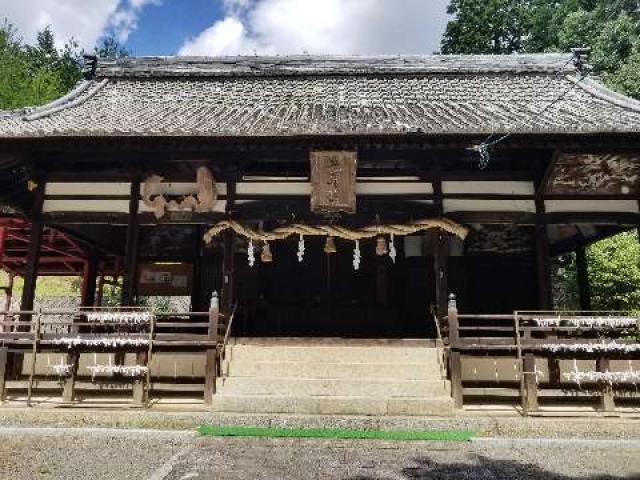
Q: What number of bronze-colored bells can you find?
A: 3